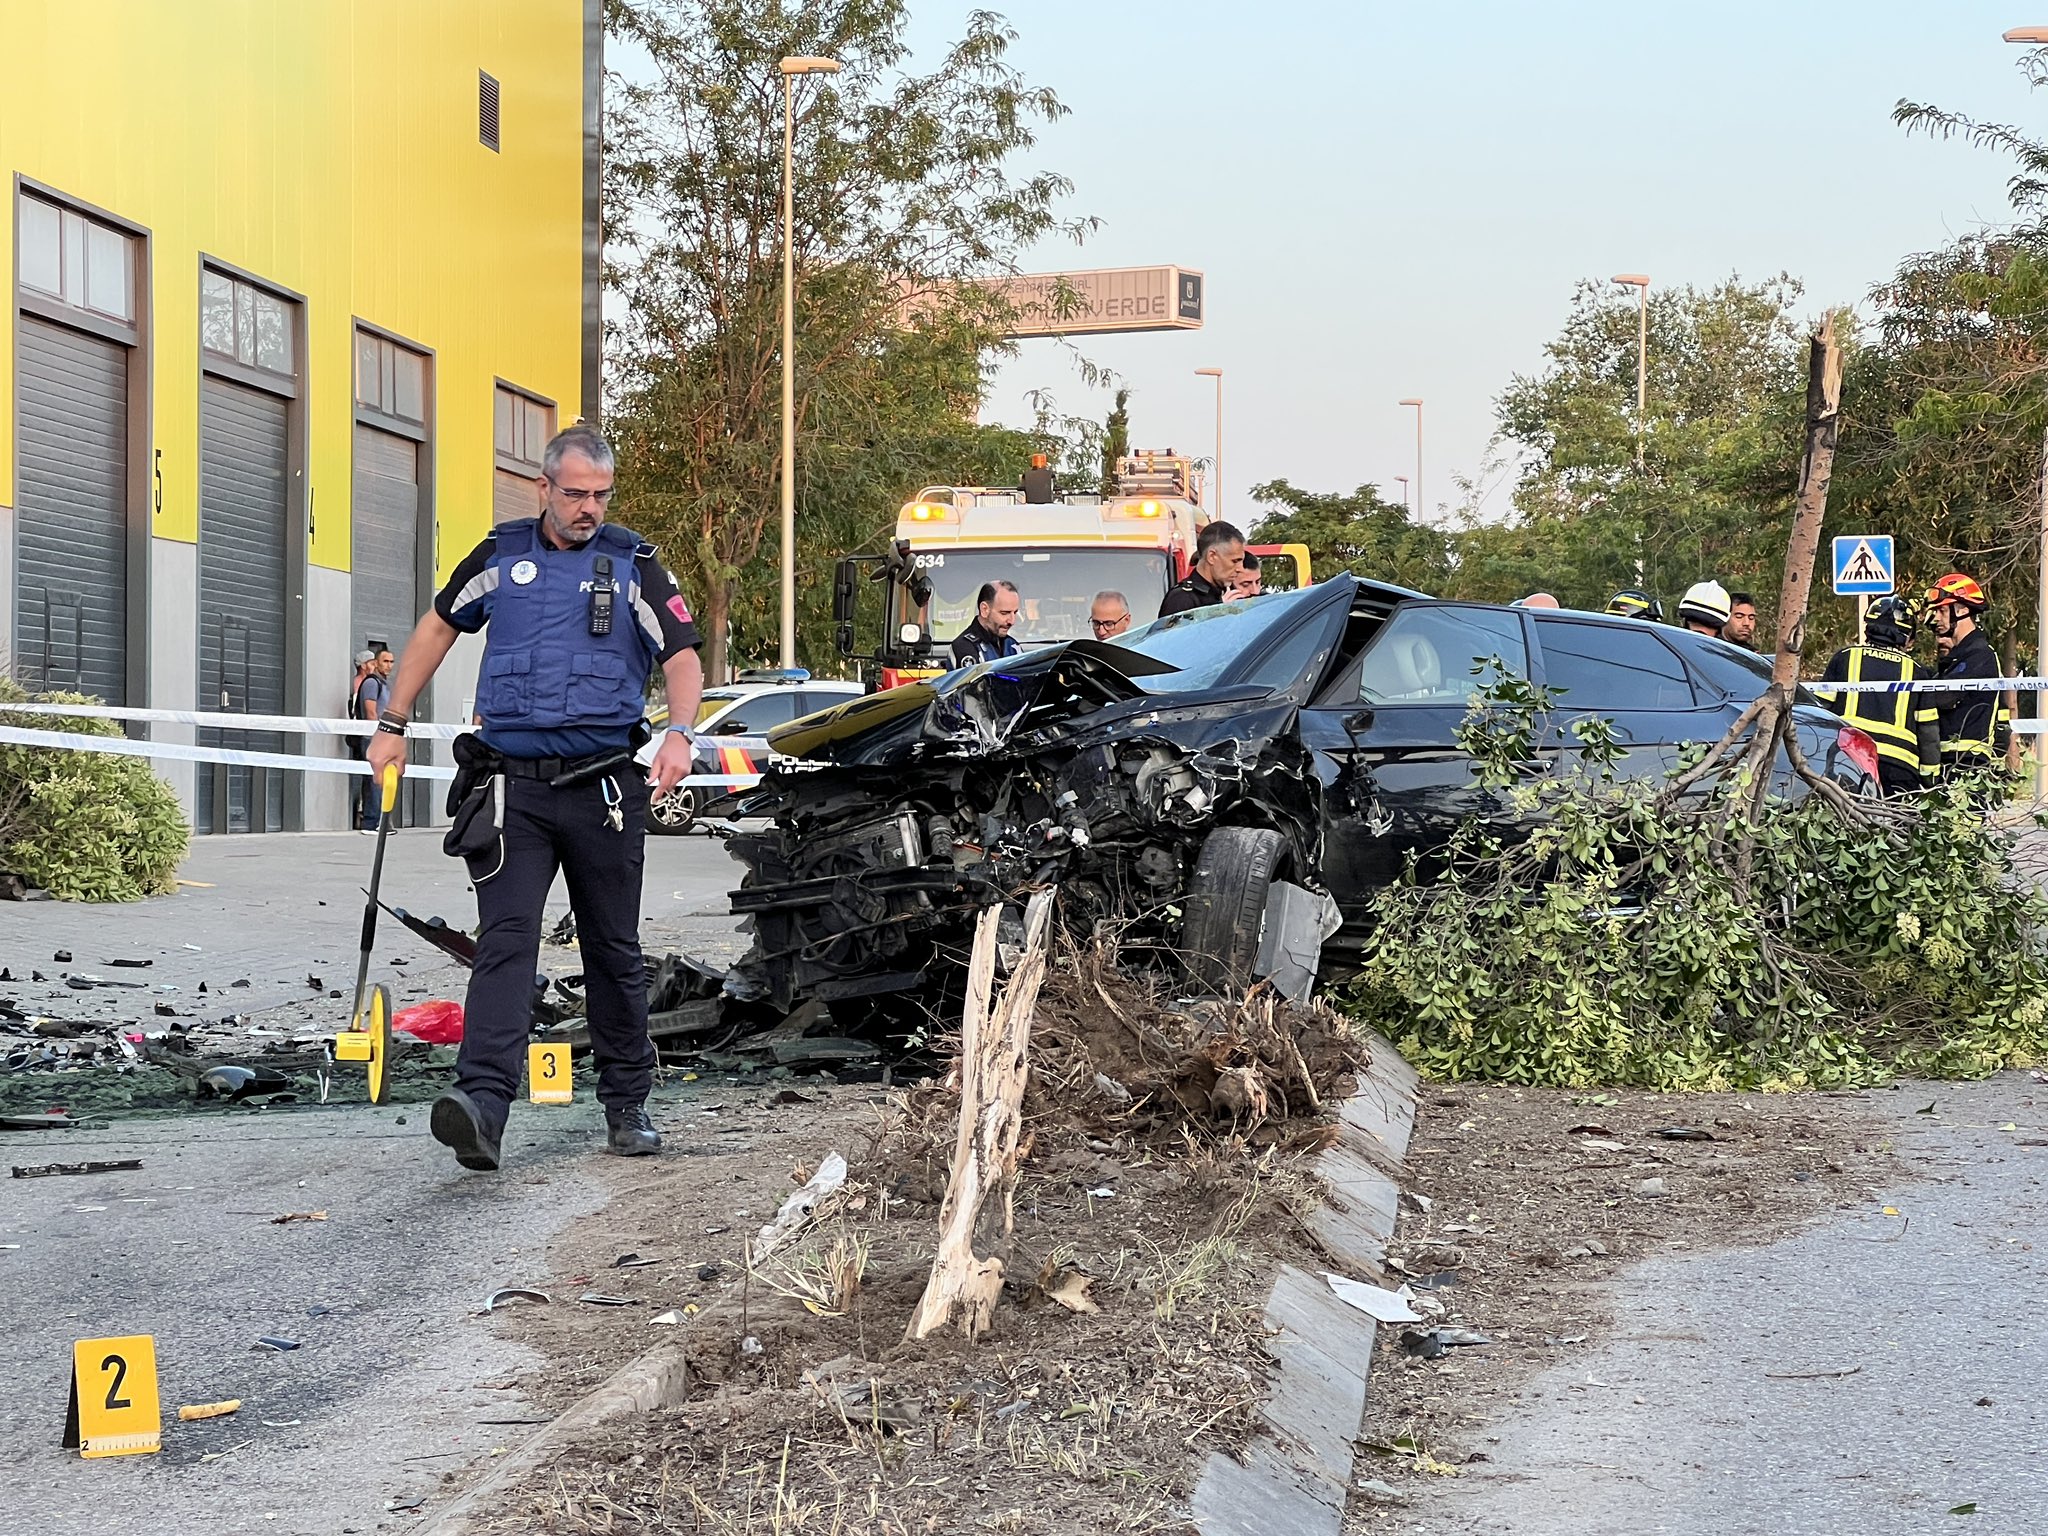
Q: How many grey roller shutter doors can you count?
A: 4